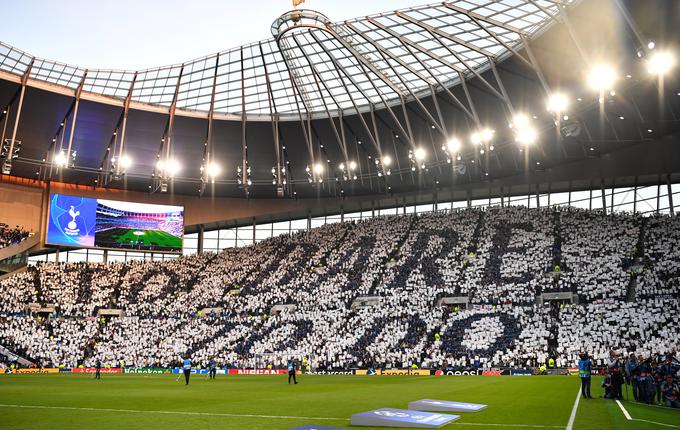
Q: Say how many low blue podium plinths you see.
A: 3